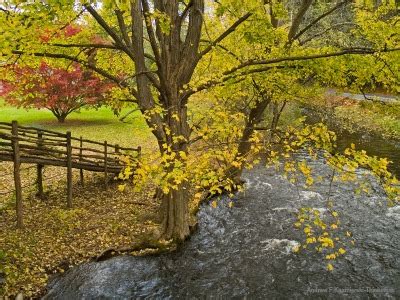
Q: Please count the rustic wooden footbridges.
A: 1